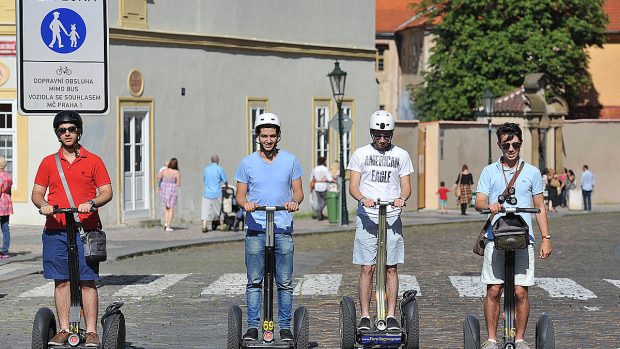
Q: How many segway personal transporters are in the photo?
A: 4